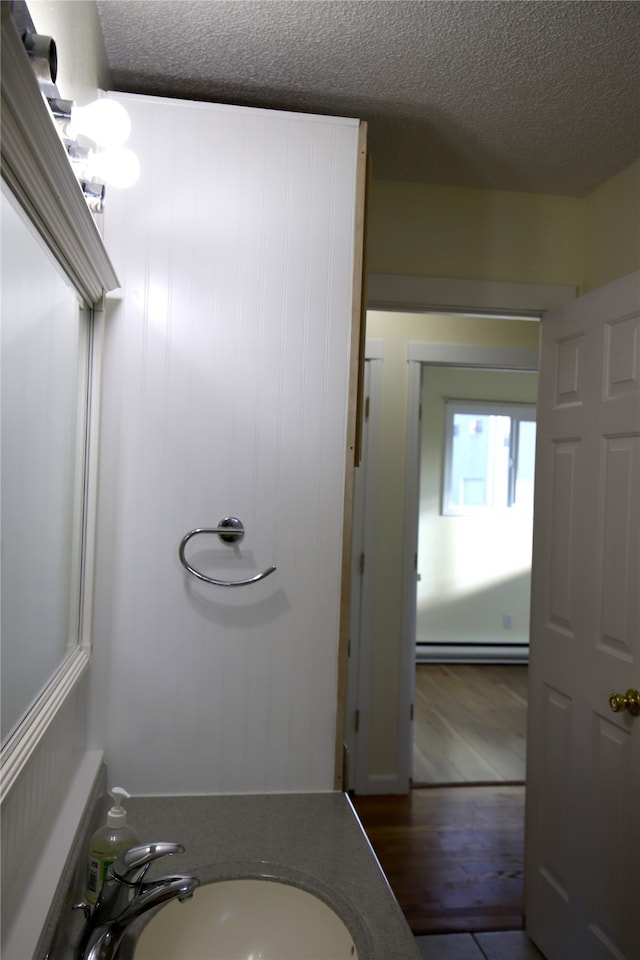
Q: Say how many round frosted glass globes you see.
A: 2